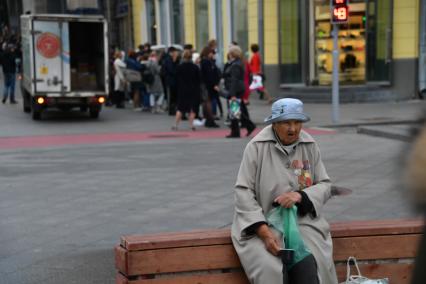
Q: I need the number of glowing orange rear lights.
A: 2